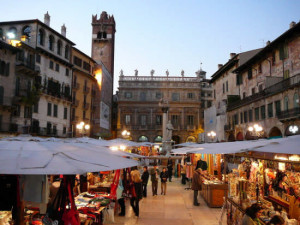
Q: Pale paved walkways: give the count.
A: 1